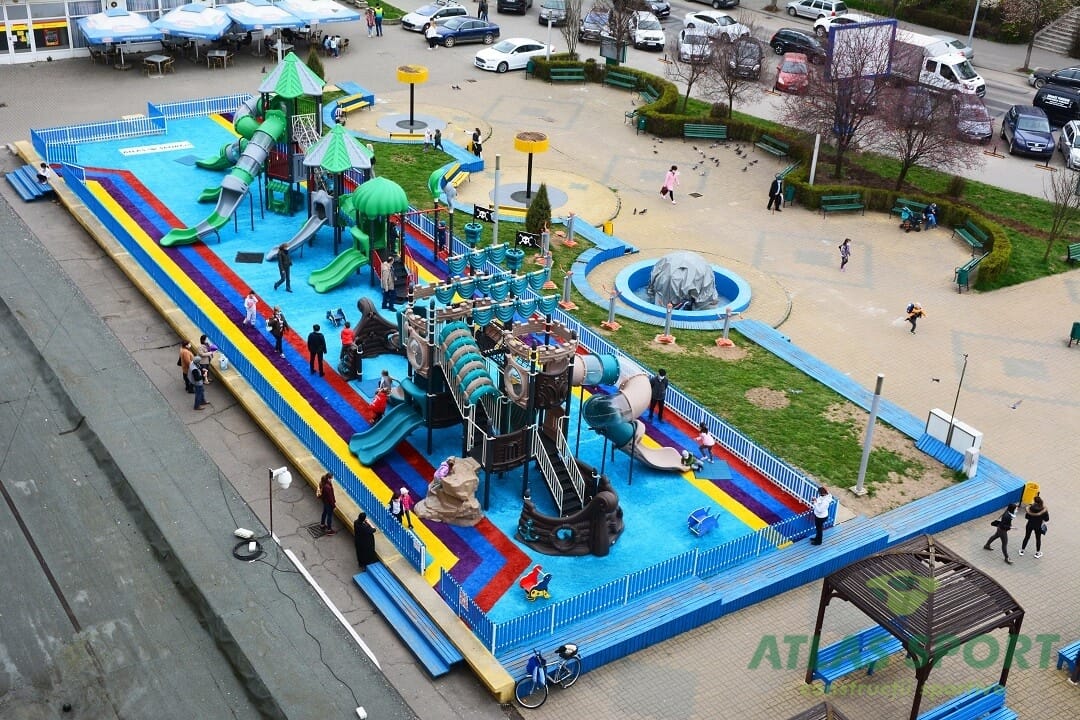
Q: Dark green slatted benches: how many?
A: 12